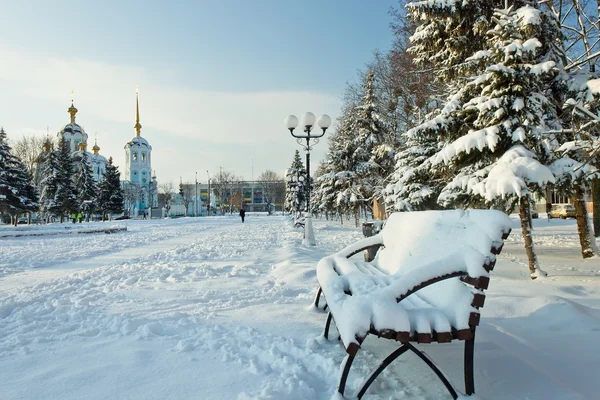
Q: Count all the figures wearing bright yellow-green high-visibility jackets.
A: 2